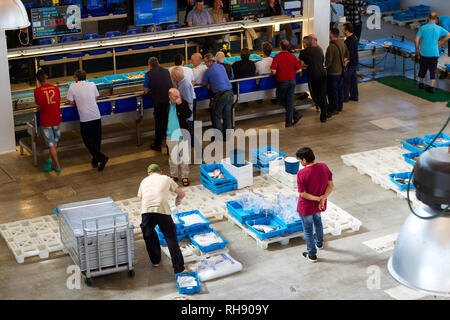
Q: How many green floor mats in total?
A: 1